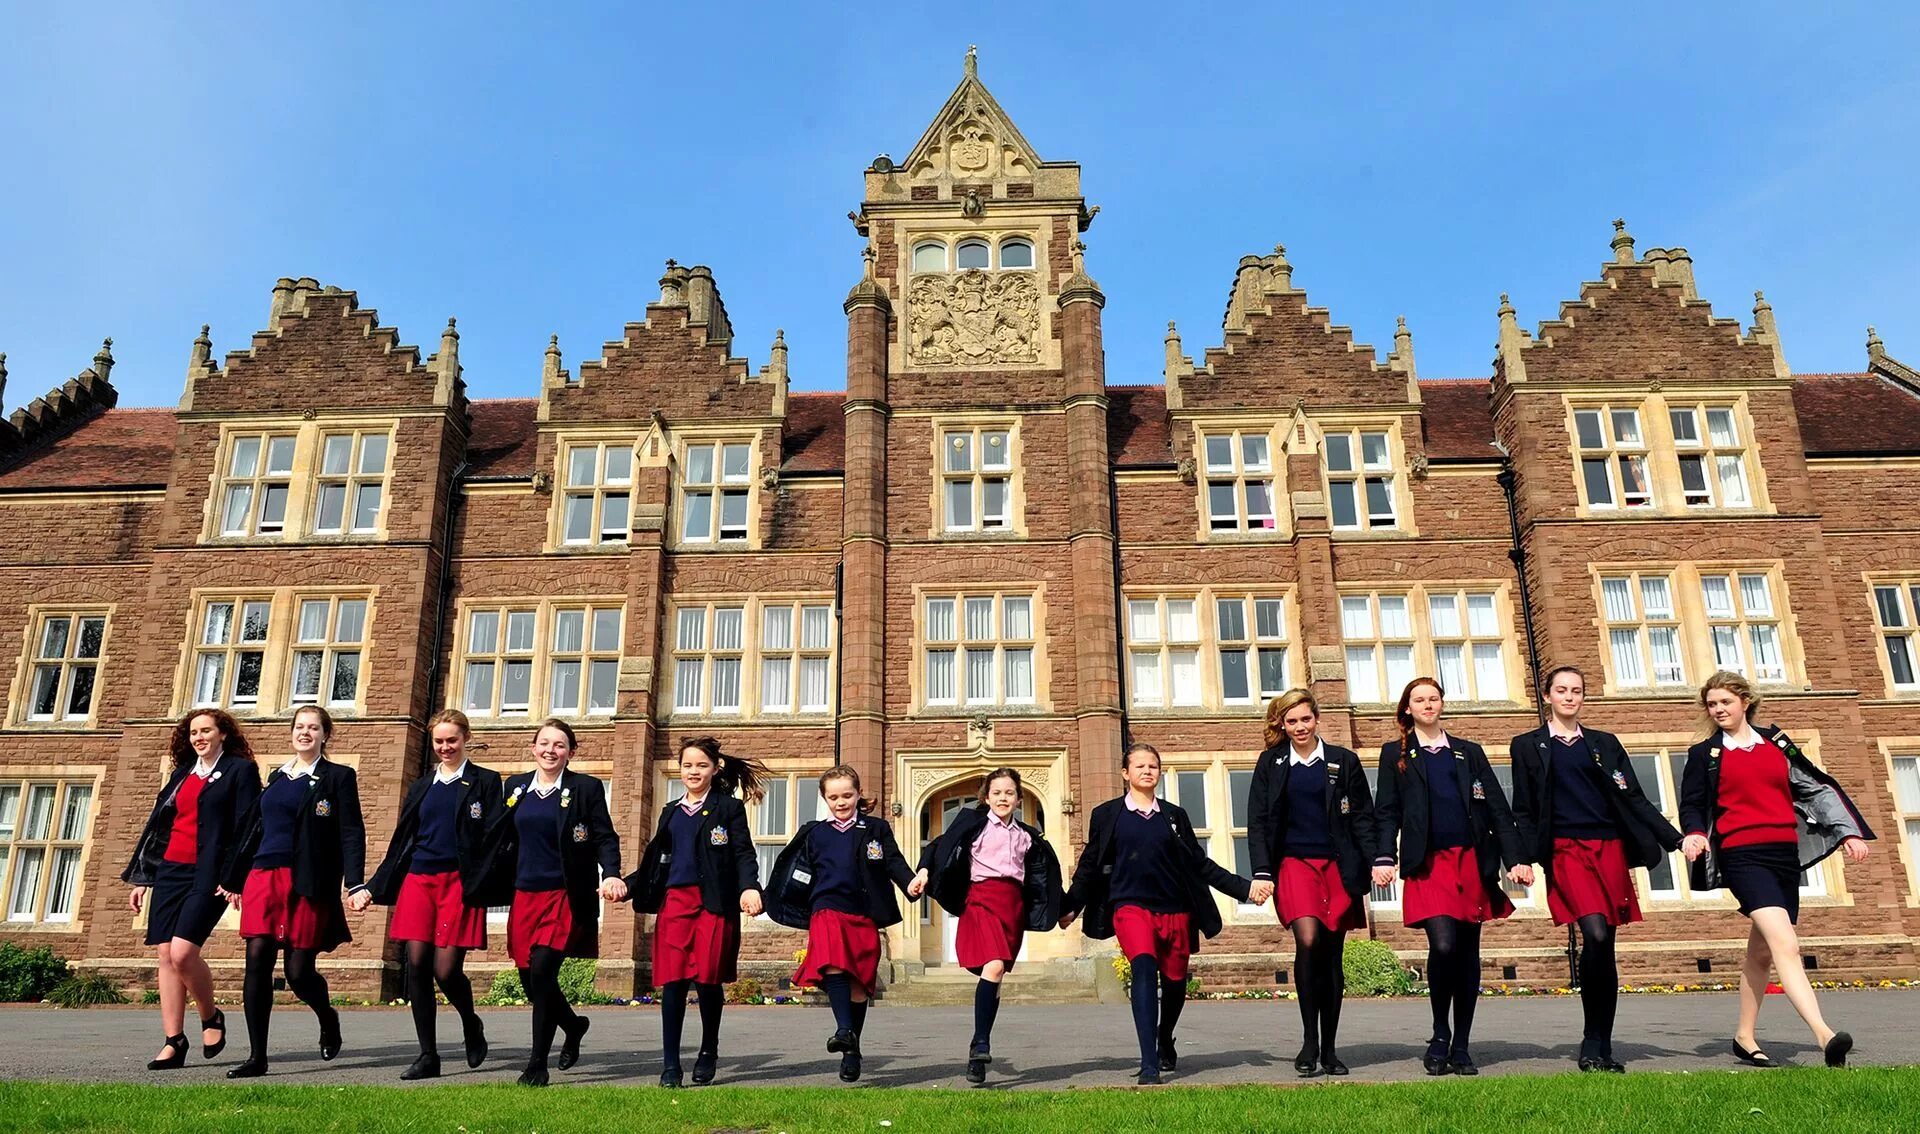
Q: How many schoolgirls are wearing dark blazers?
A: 12